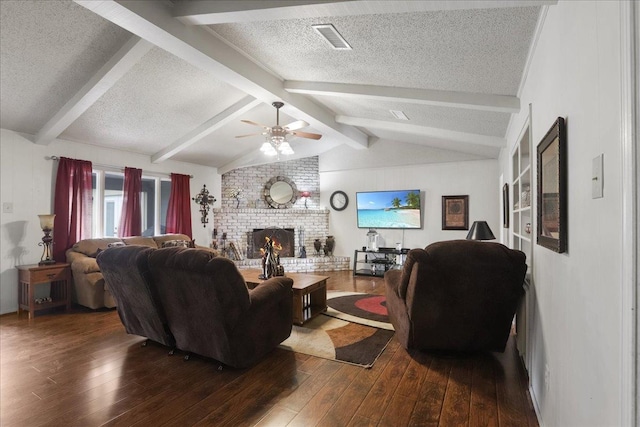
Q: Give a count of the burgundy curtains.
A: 3